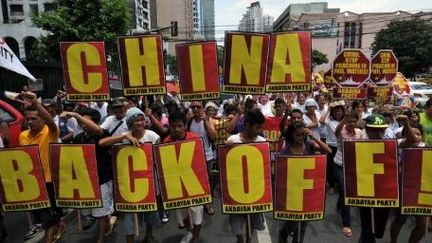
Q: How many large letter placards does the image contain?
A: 13